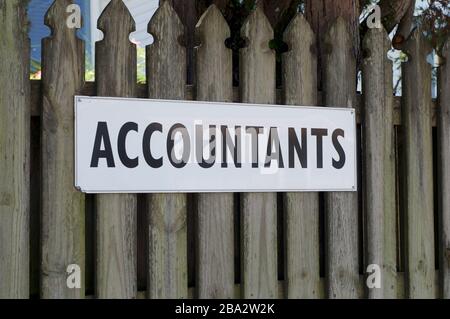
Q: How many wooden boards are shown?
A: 11